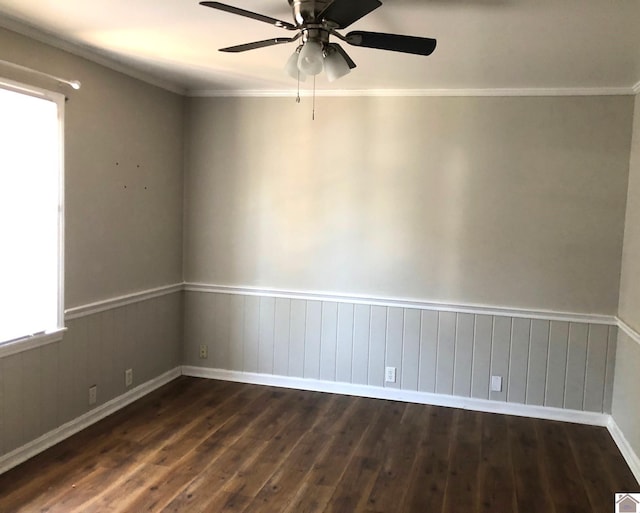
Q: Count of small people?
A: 0